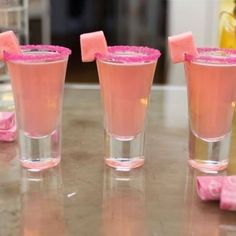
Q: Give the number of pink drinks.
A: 3